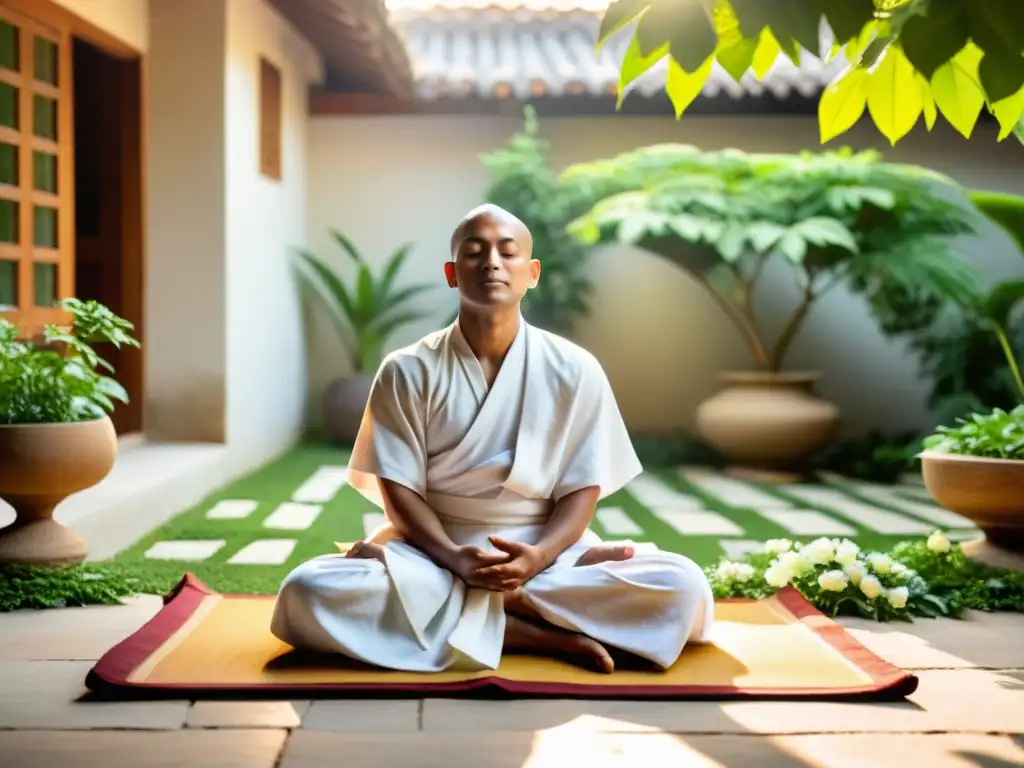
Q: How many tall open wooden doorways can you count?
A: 1